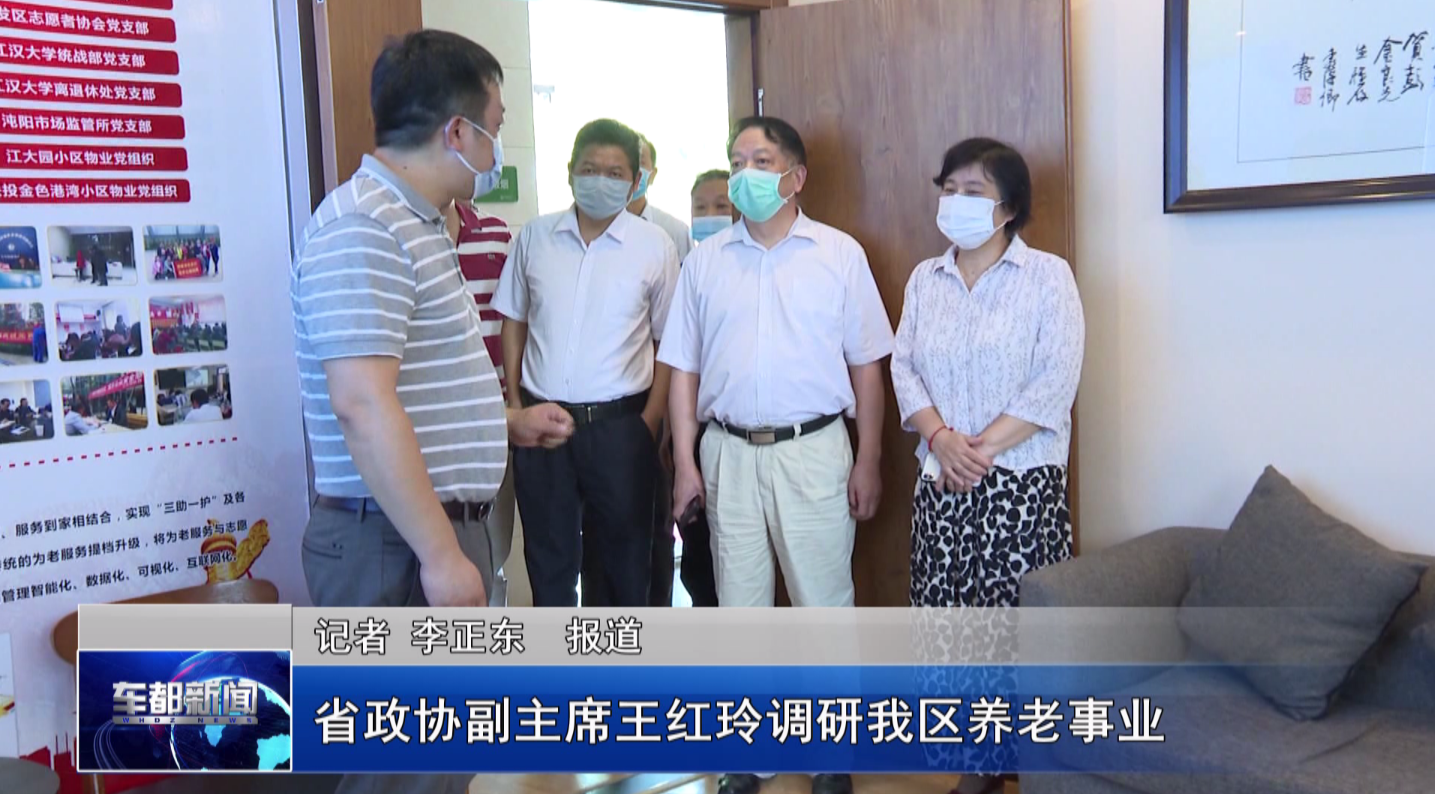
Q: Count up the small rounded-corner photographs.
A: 9